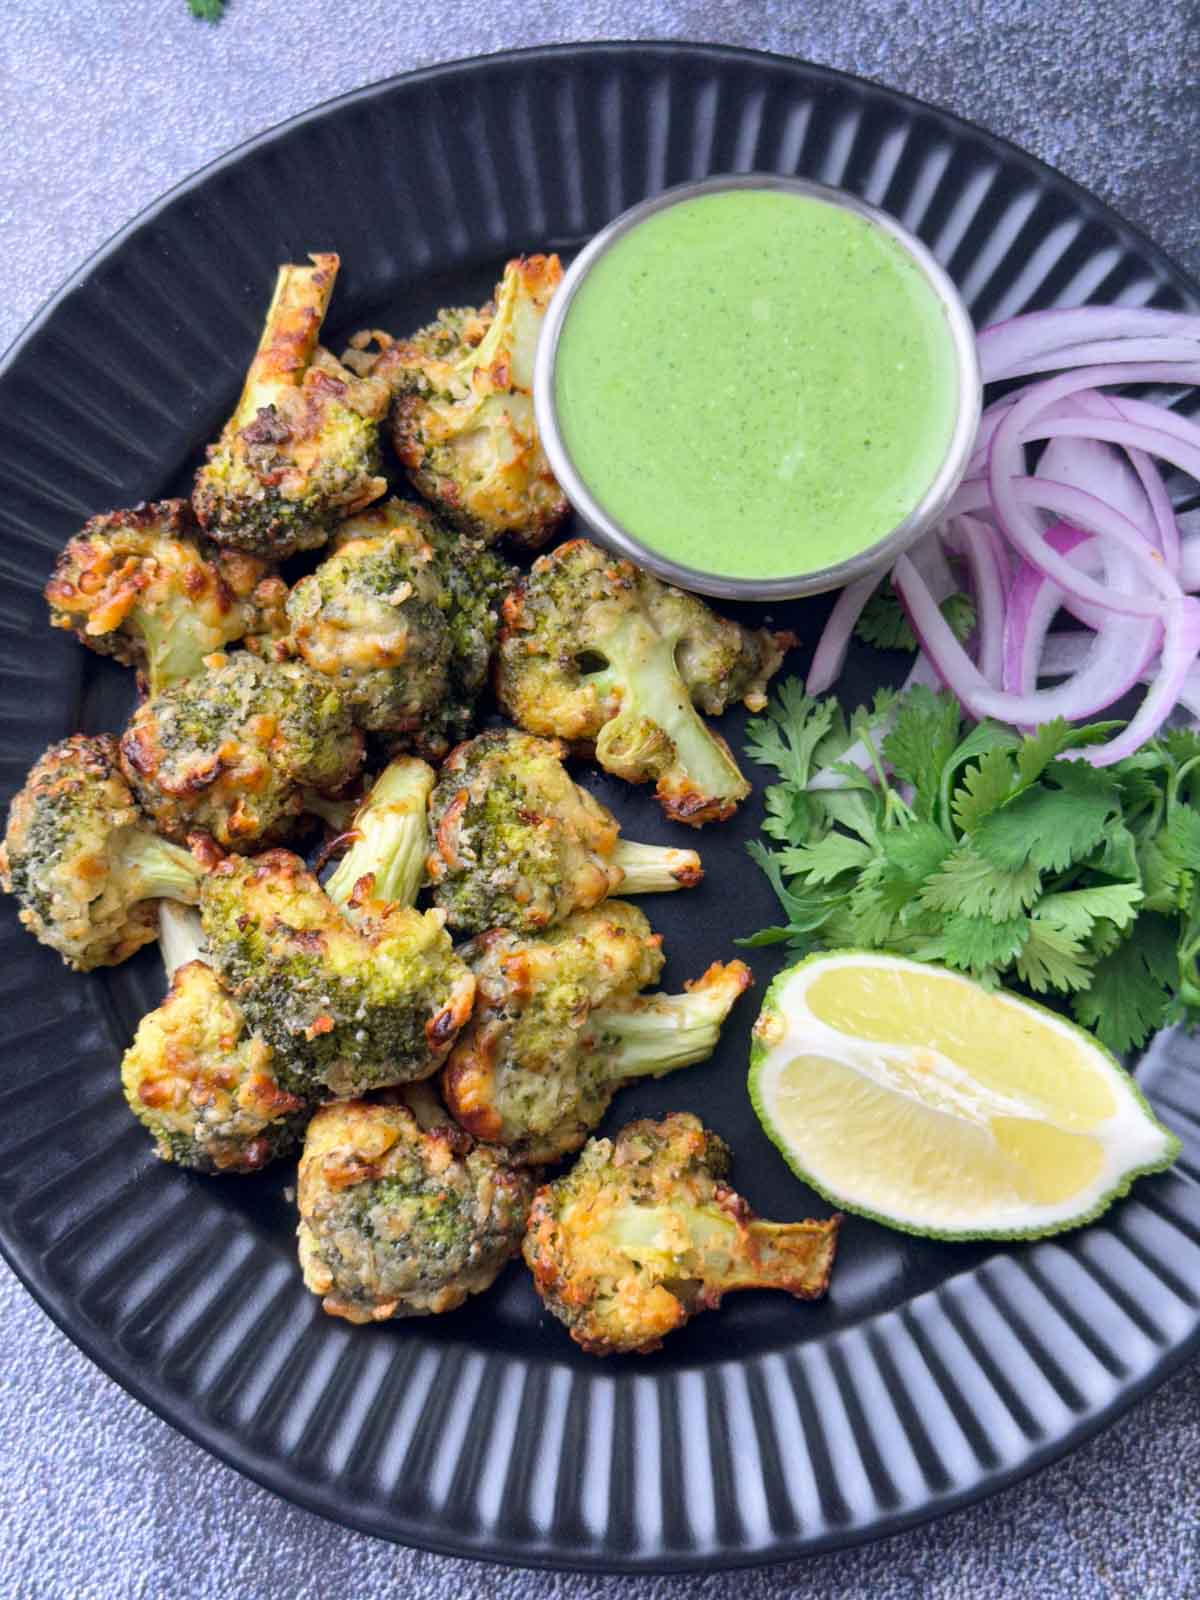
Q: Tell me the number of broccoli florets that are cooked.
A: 13